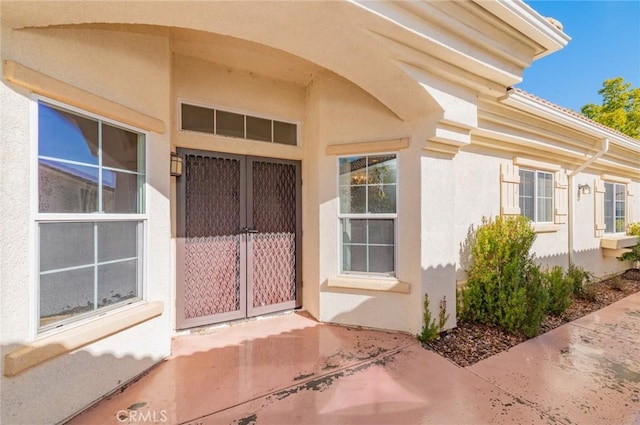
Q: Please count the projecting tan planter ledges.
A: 1